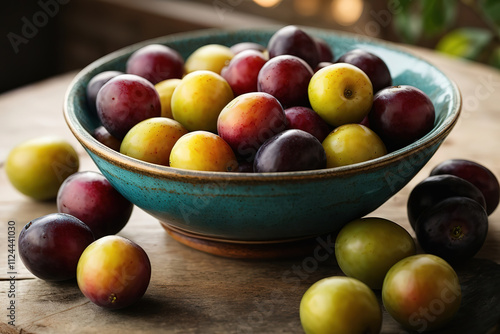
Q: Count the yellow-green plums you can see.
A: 11